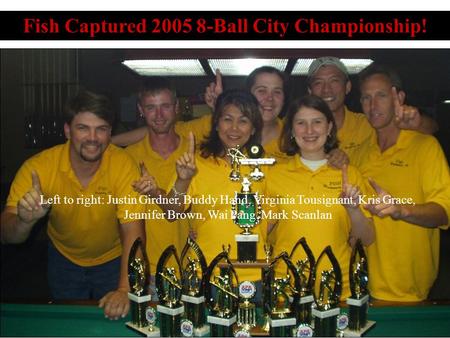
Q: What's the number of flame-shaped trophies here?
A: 8